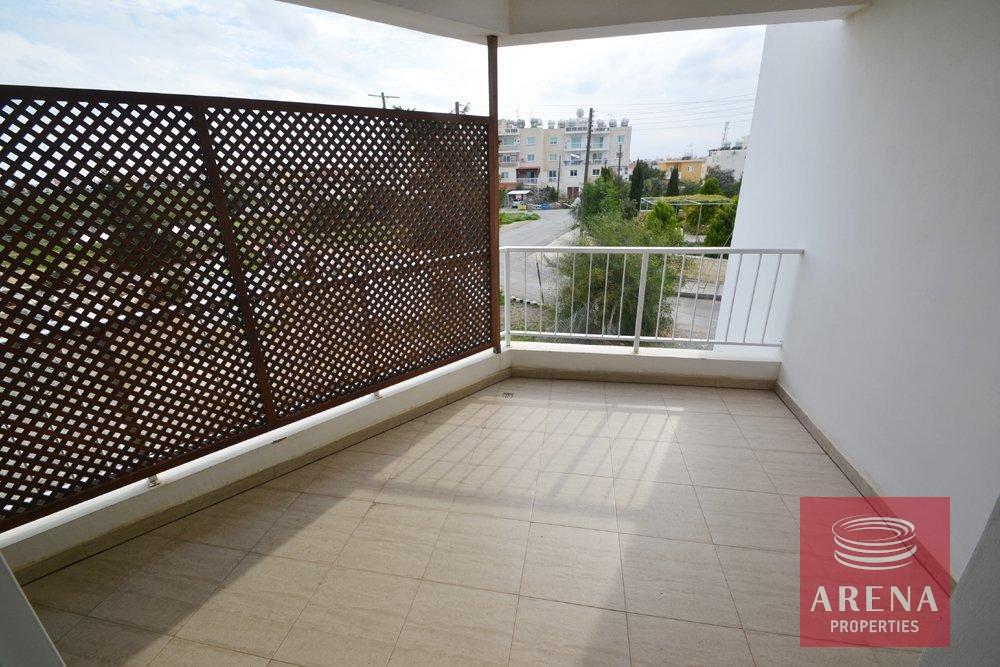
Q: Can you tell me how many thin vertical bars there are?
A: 14